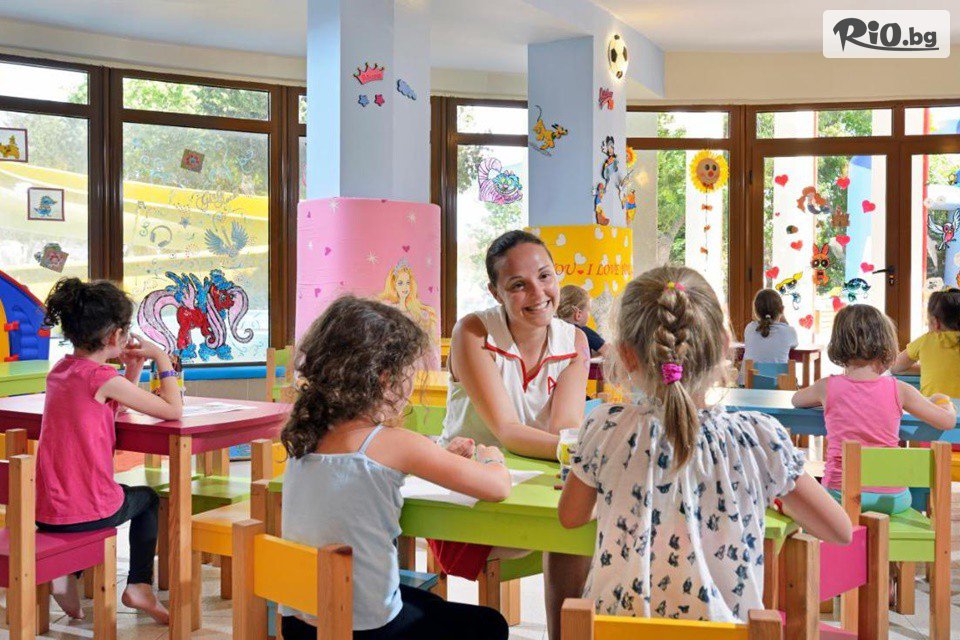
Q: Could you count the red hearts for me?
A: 11